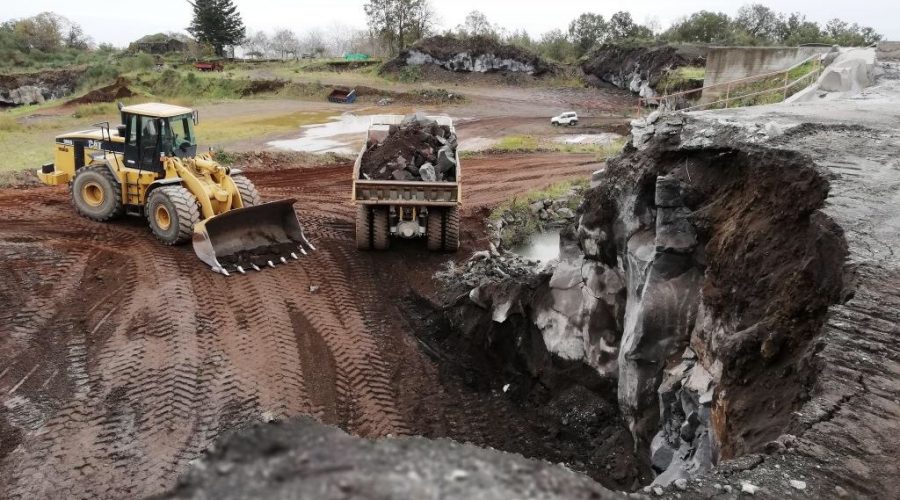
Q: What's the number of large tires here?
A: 7